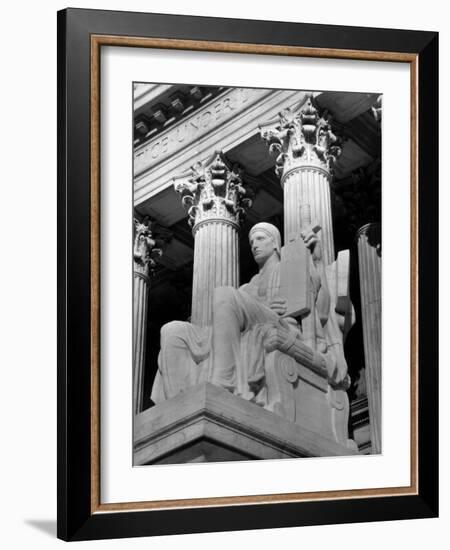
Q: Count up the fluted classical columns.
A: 4